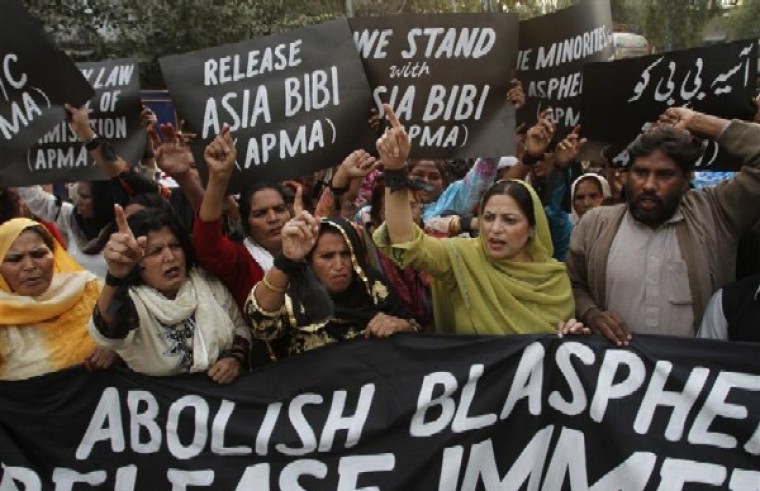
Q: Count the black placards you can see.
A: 6